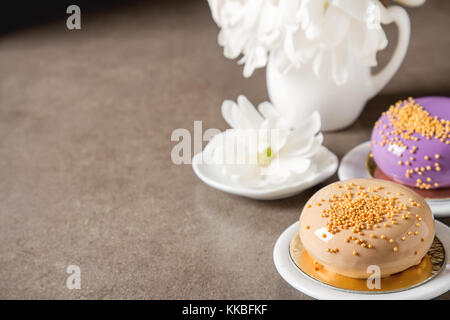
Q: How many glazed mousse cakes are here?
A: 2